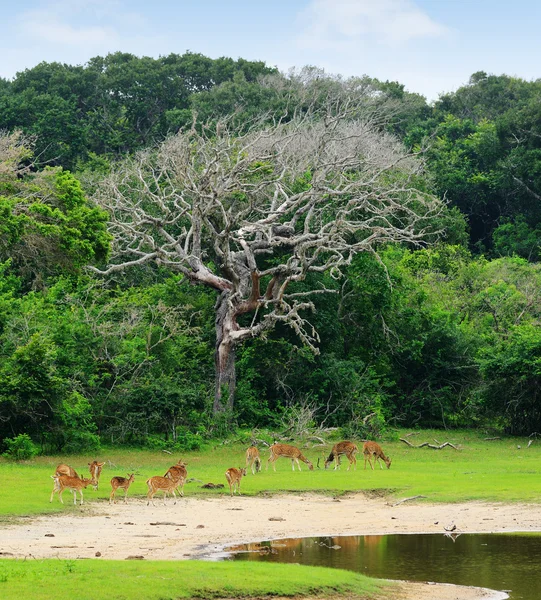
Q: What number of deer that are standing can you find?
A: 11